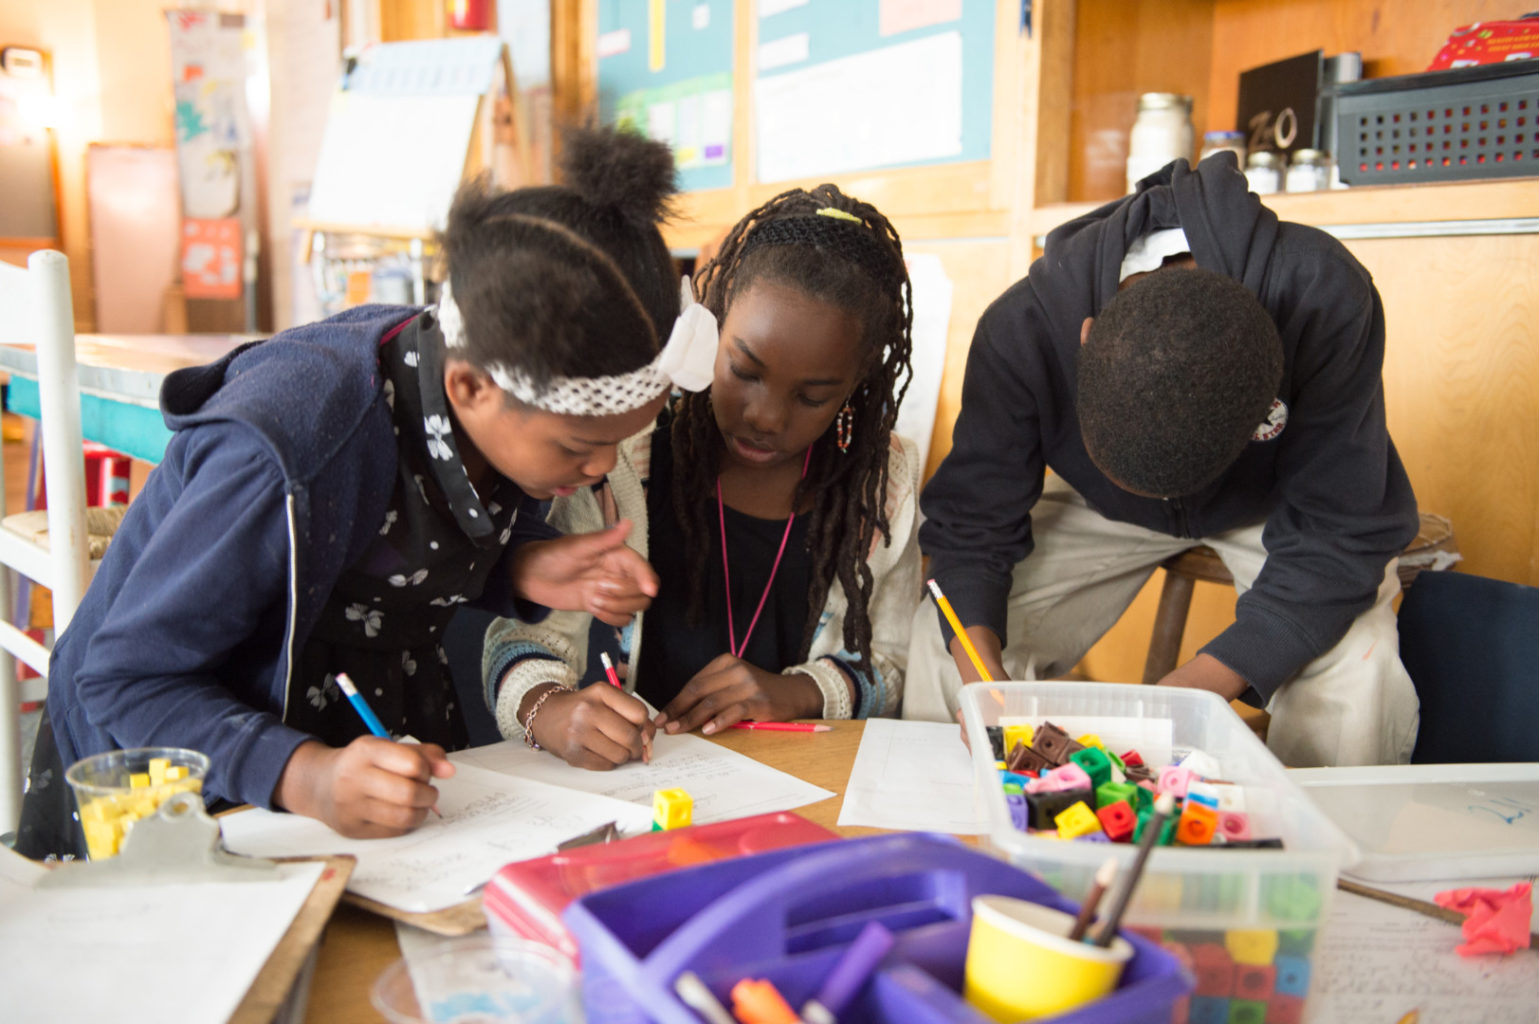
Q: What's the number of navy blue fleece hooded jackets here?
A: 1